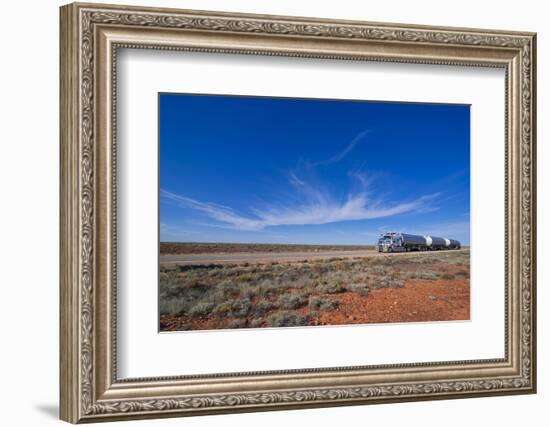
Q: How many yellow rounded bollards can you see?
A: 0